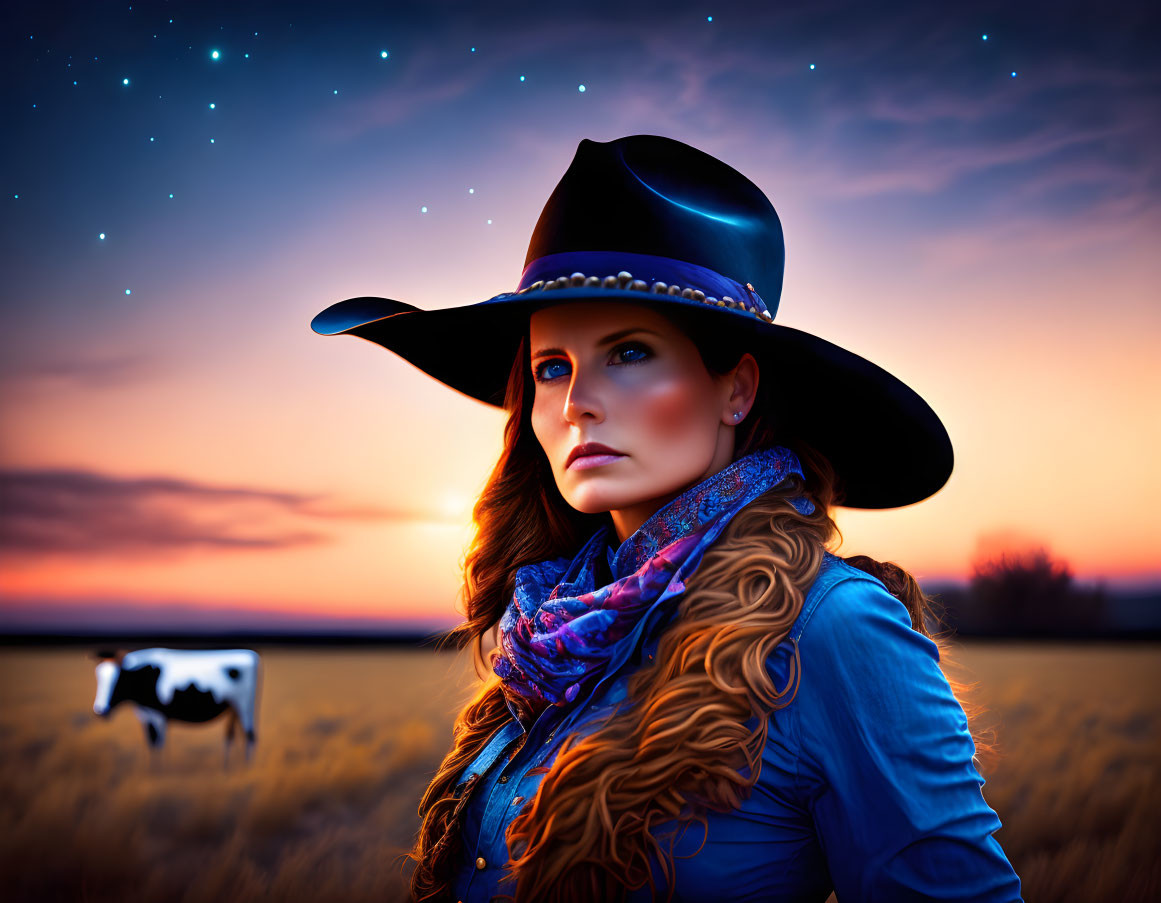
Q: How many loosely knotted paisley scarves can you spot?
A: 1